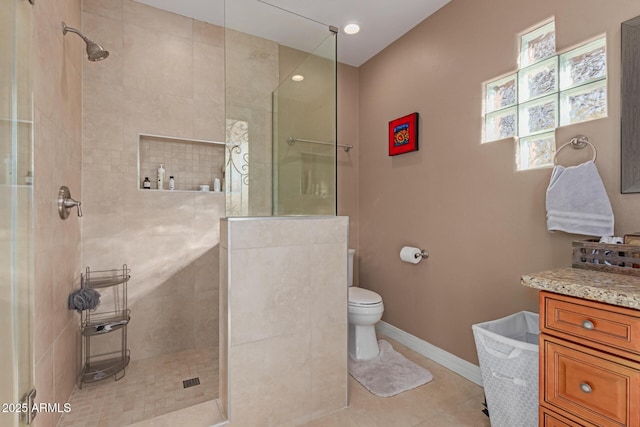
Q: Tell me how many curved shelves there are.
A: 3